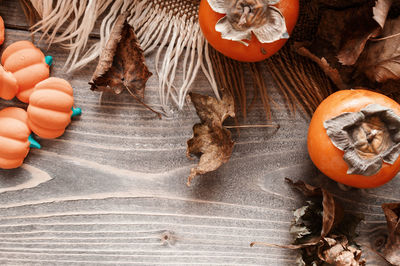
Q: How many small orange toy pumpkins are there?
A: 5